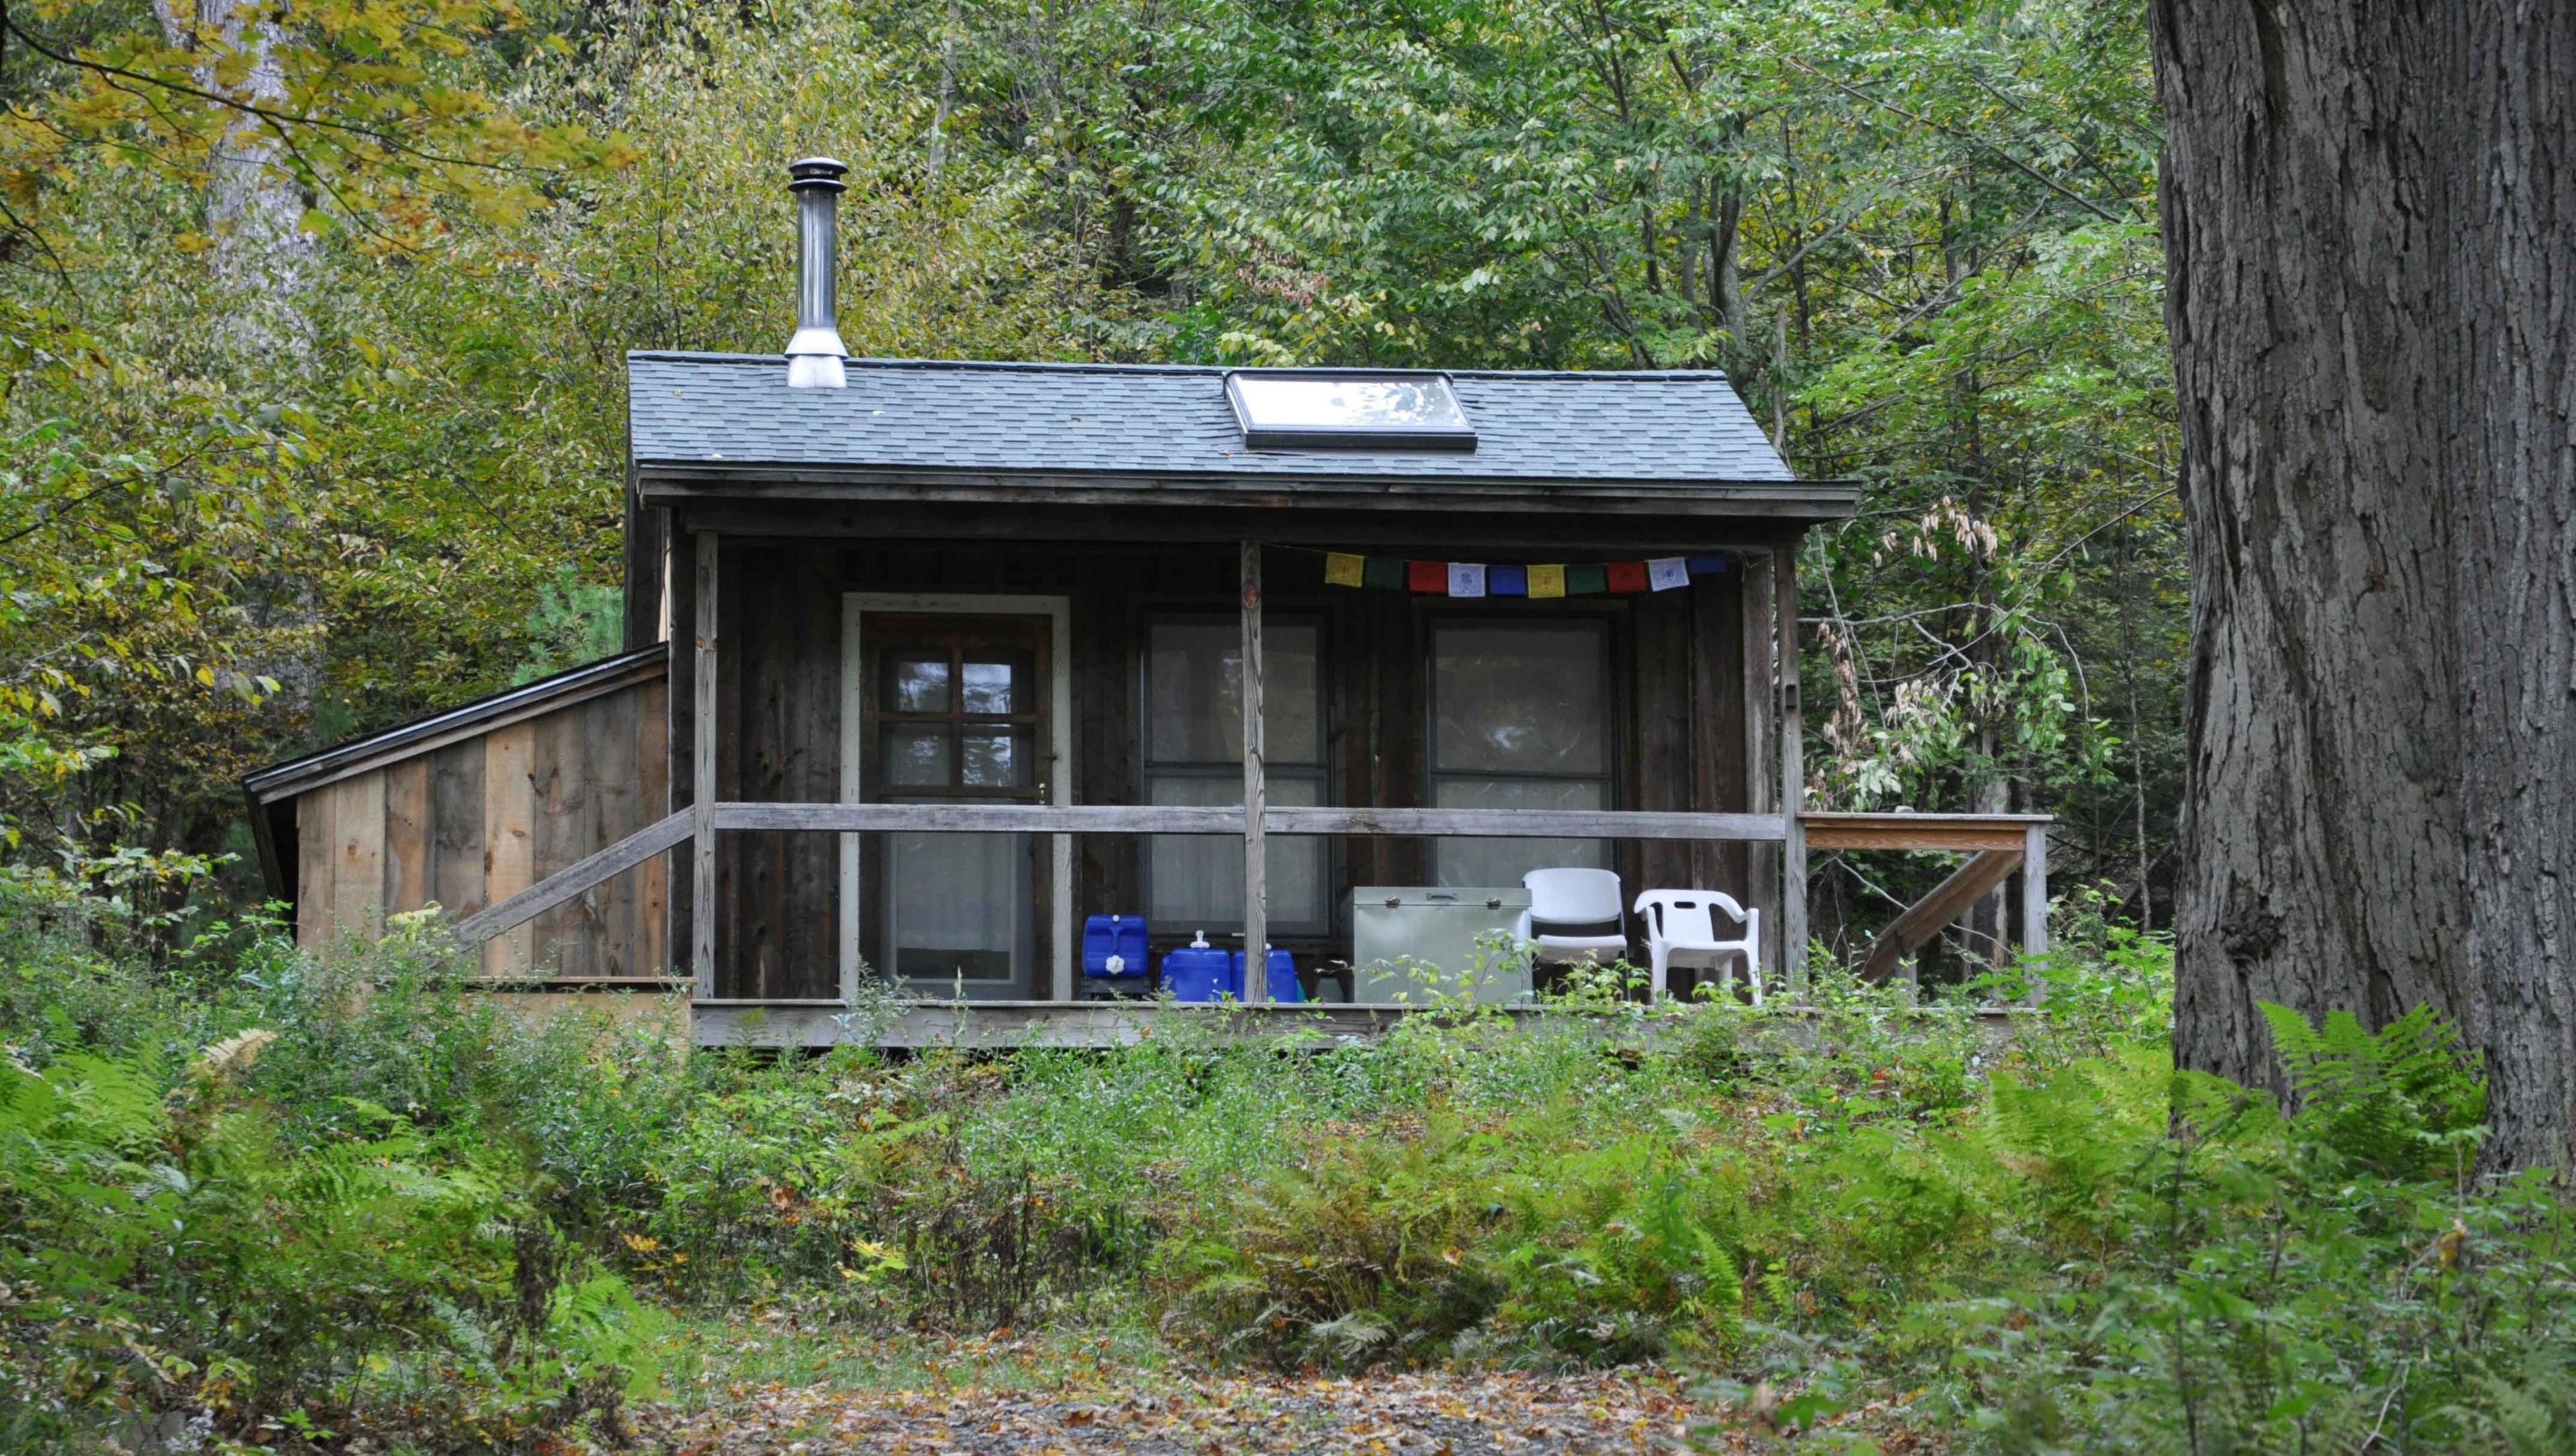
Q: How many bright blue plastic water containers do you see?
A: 3